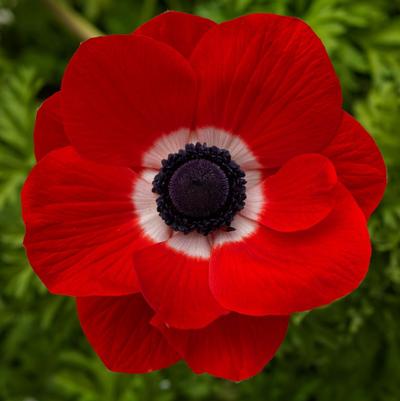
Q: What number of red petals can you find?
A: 11